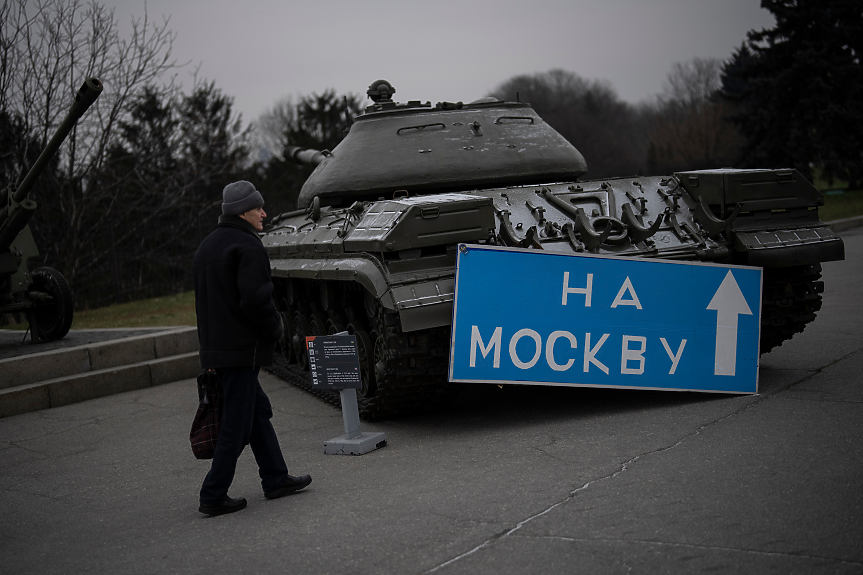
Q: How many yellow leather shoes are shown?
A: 0